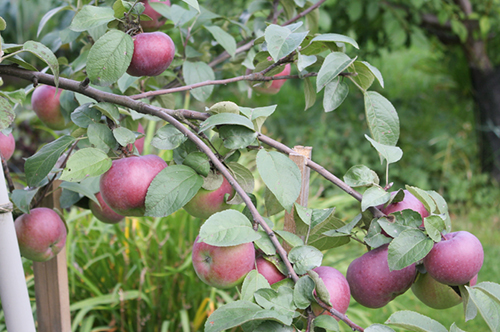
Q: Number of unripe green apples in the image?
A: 1